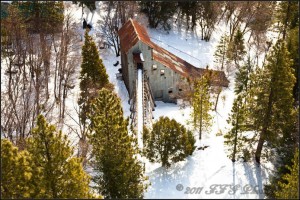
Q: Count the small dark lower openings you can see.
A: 2